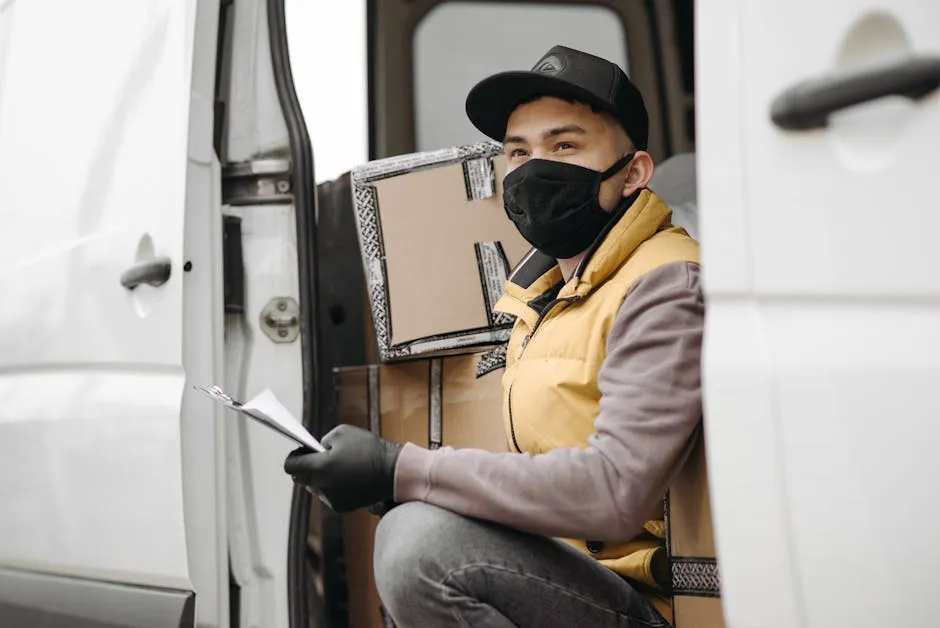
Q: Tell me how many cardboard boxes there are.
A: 3